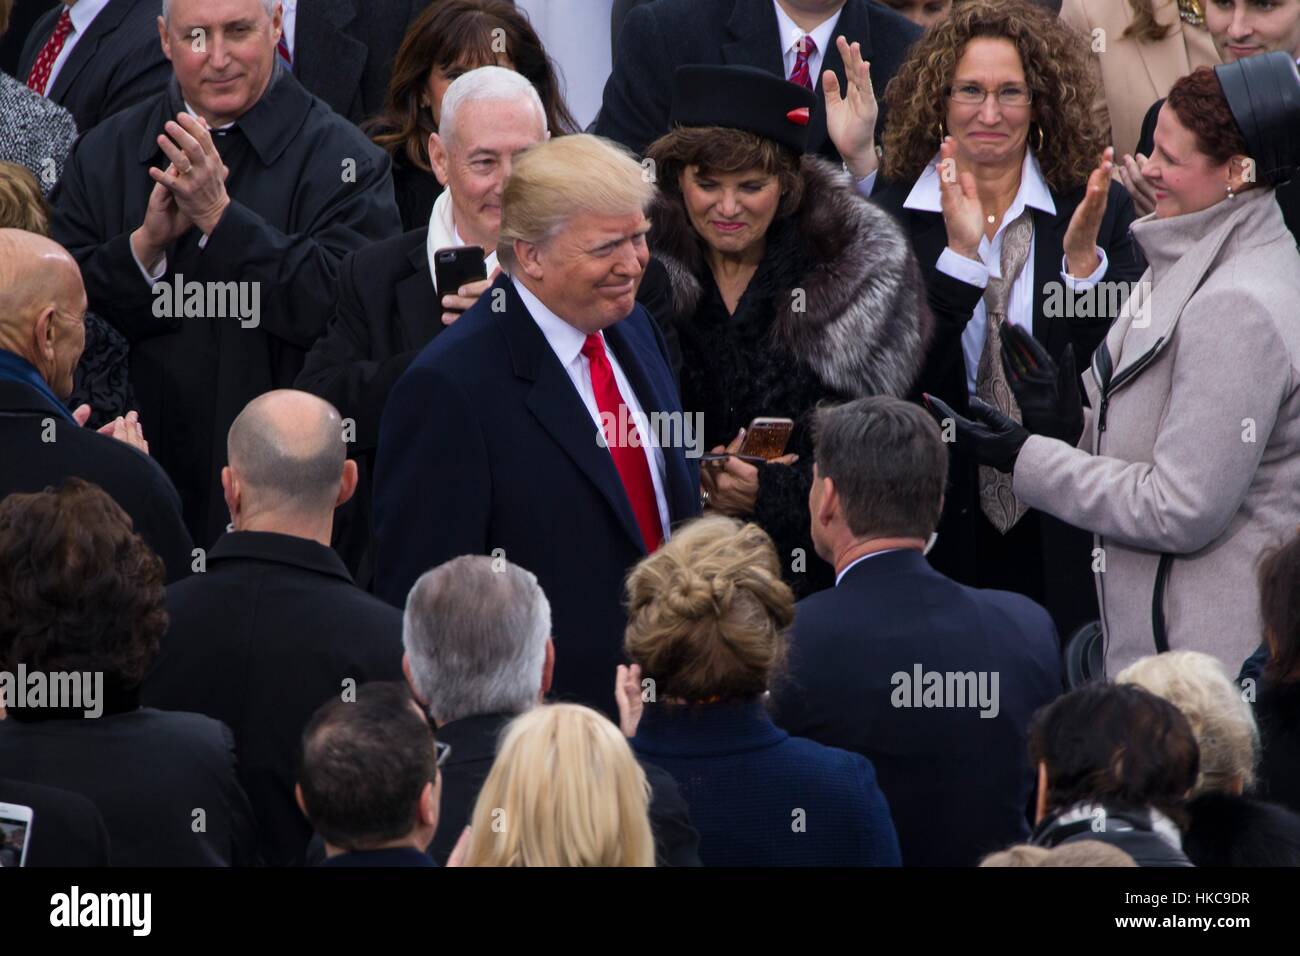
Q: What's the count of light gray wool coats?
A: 1